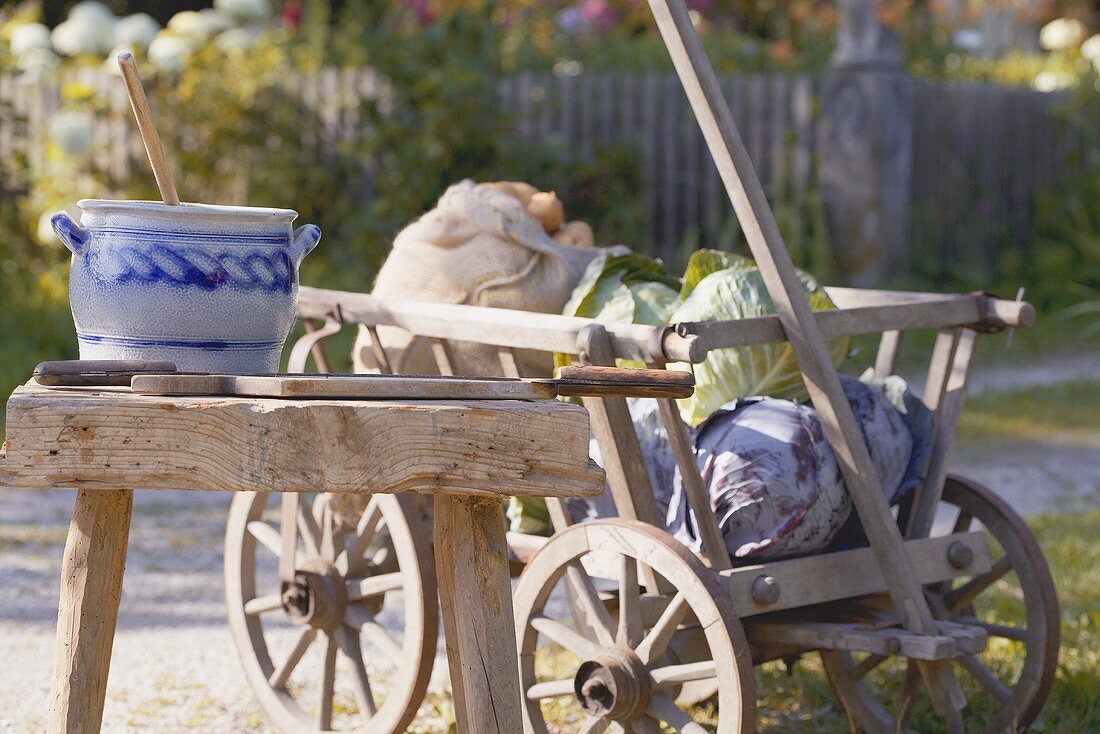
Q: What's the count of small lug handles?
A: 2